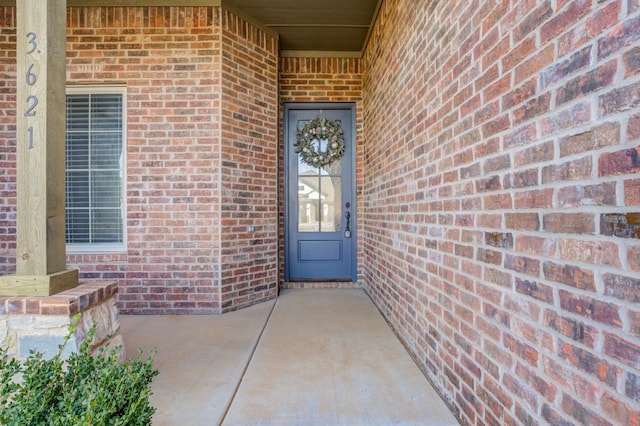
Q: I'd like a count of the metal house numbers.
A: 4